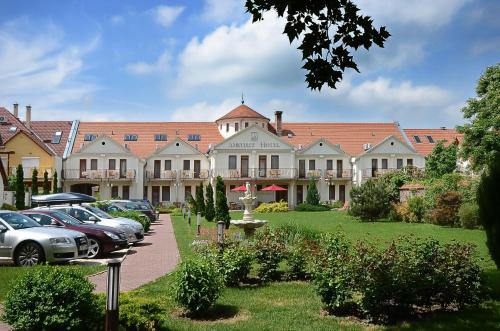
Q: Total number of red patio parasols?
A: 2